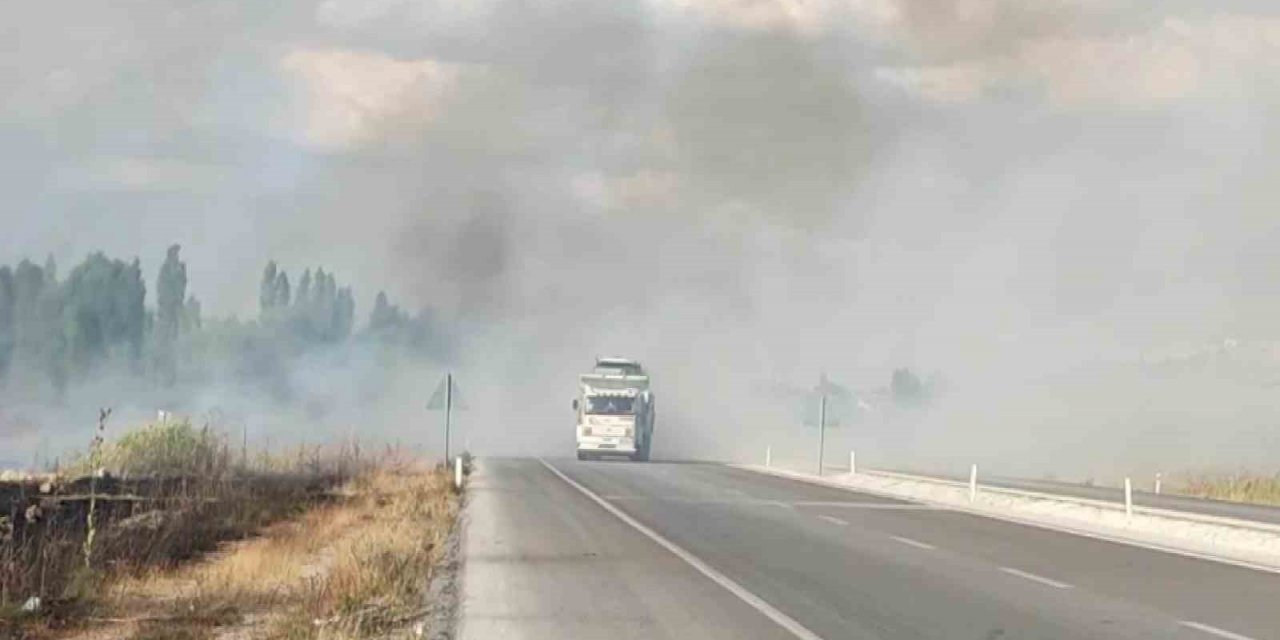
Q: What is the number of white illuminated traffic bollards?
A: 6